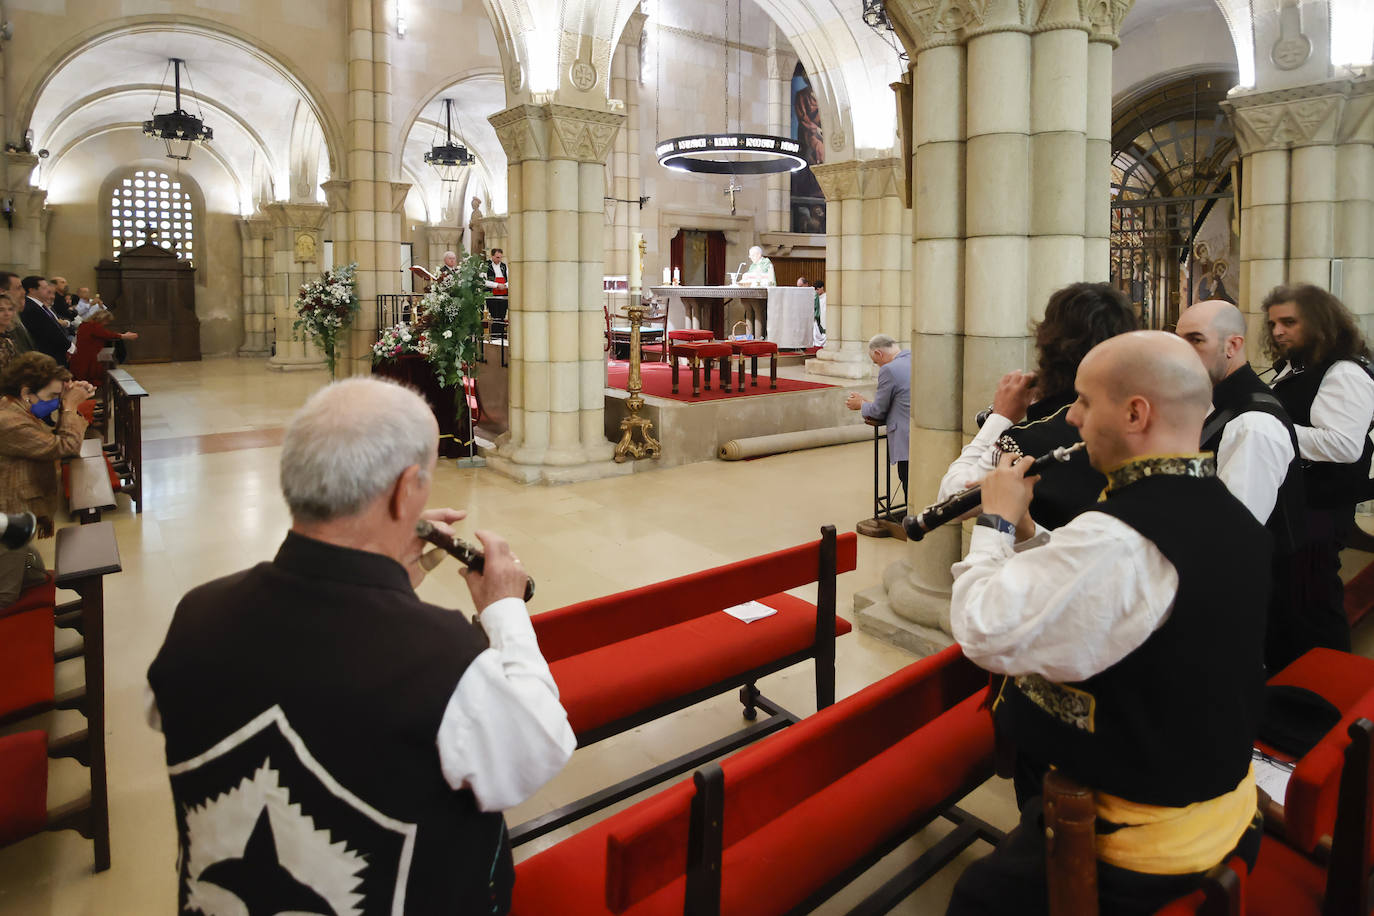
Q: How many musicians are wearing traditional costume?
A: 5